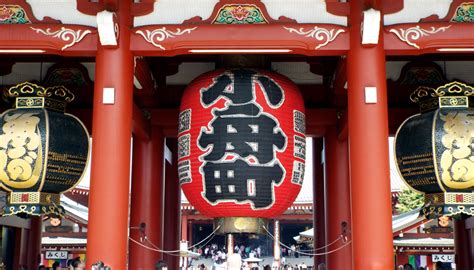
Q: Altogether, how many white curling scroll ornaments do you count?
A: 4